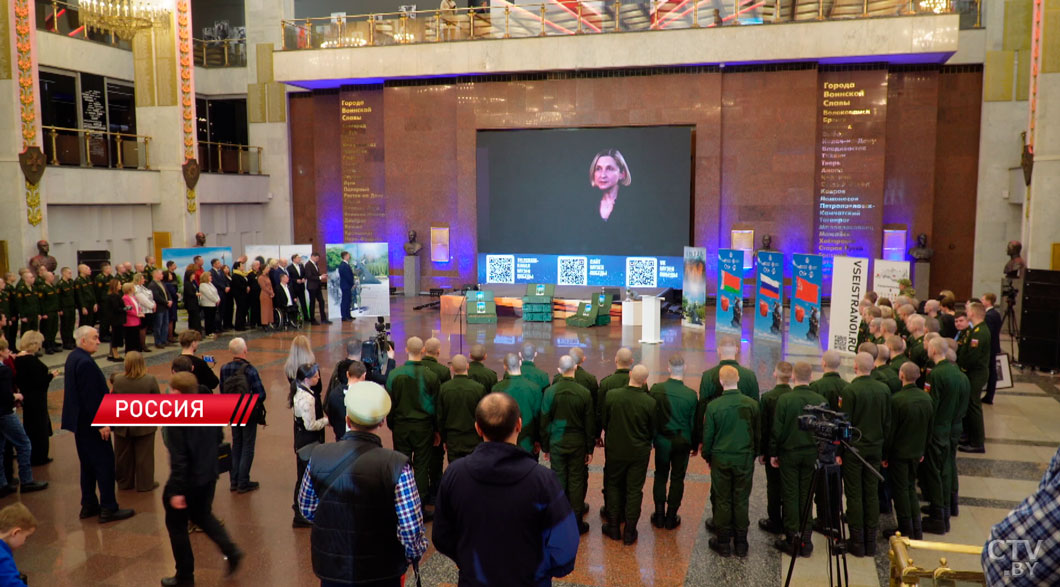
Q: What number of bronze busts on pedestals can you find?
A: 6